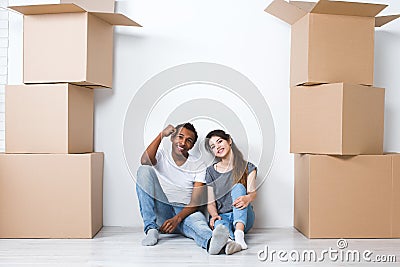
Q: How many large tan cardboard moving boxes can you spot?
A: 6